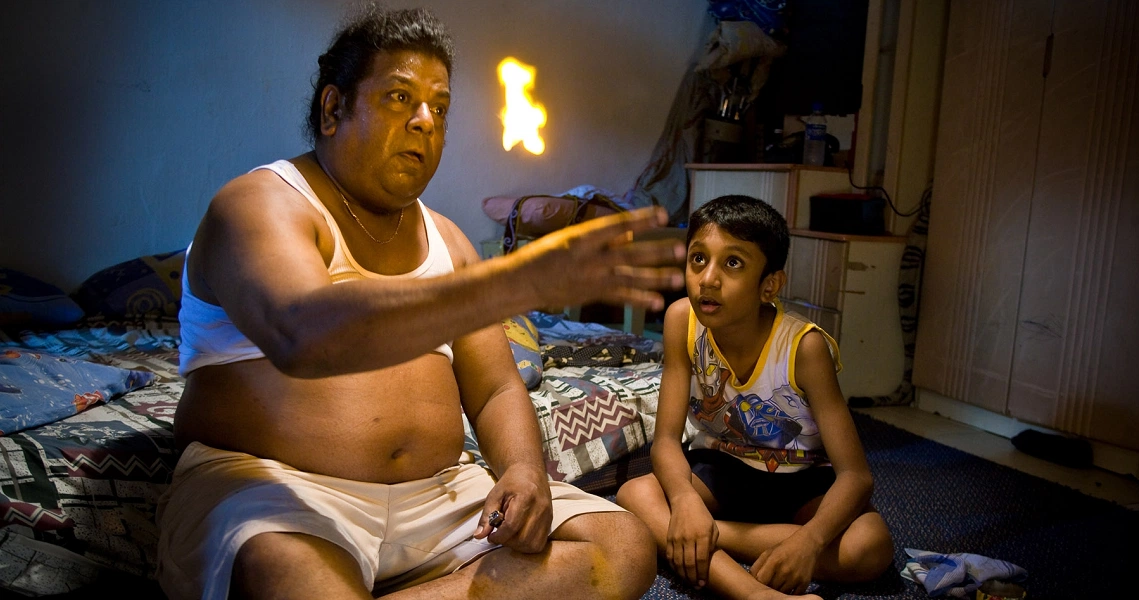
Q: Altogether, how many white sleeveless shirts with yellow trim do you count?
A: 1